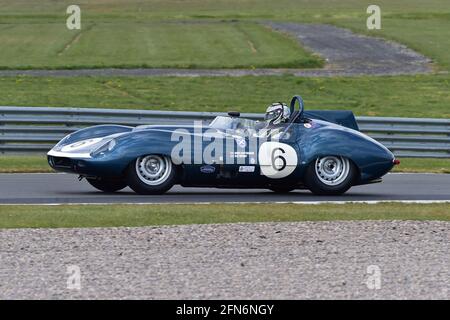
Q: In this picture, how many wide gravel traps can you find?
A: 1